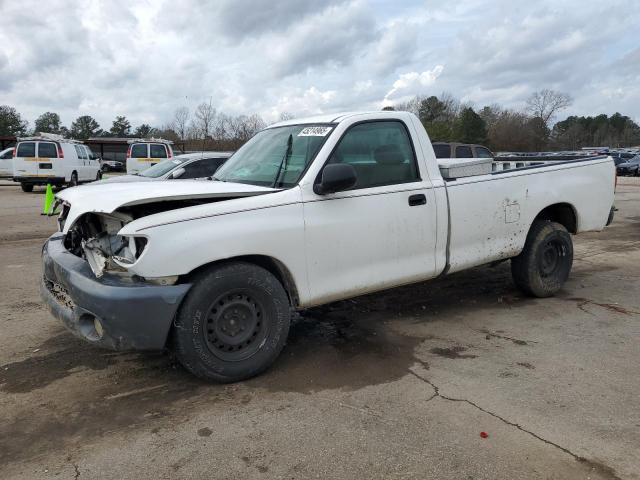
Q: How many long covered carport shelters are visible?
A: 1